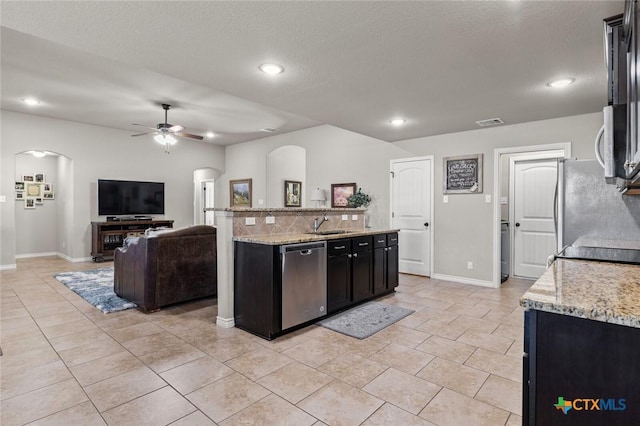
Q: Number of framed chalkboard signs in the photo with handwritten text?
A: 1